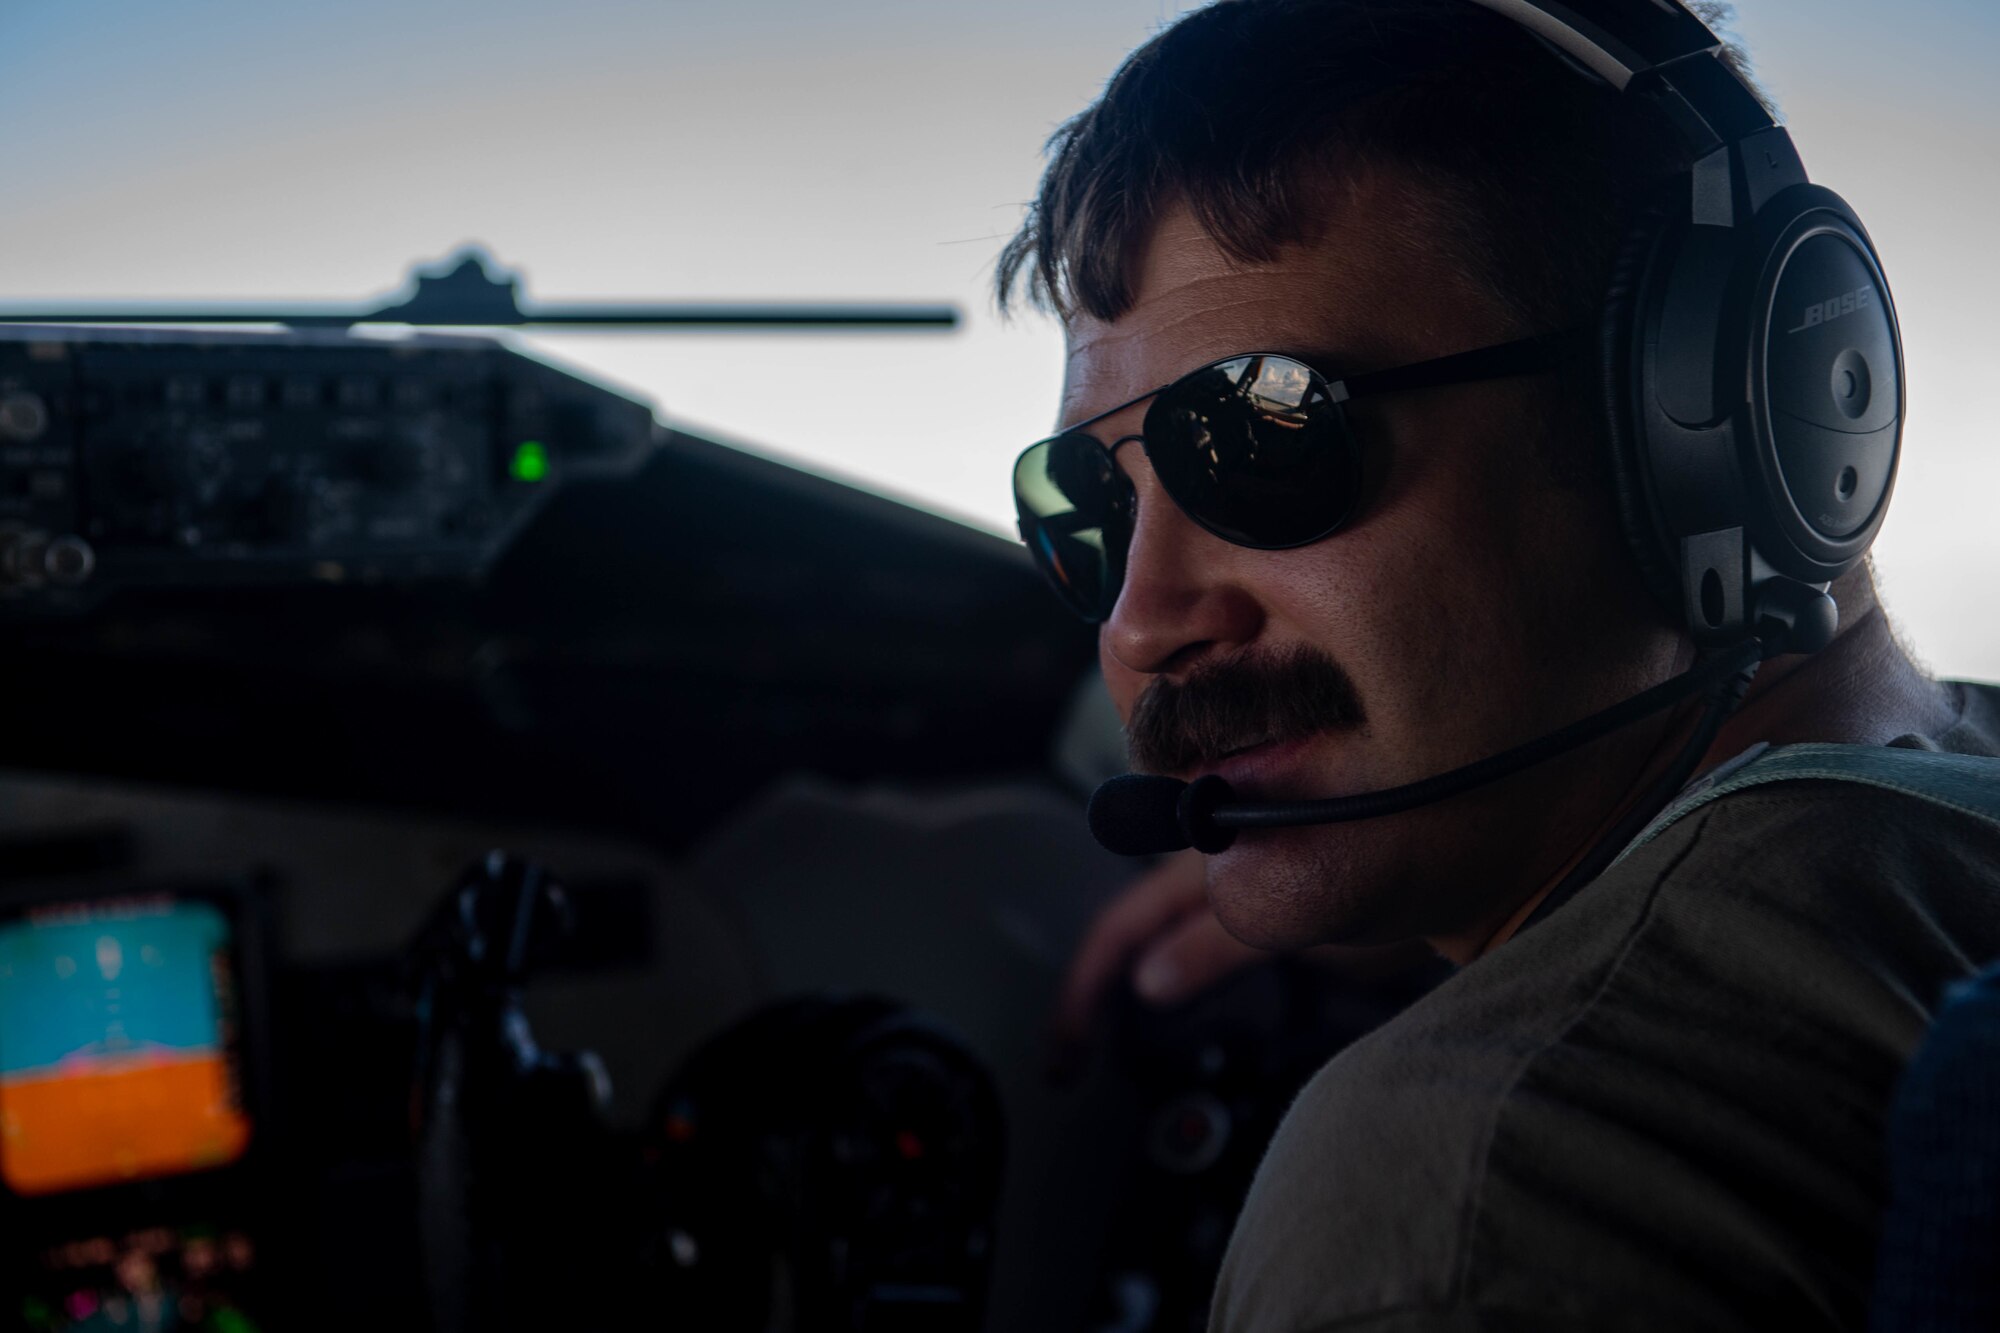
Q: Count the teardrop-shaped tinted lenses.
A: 2